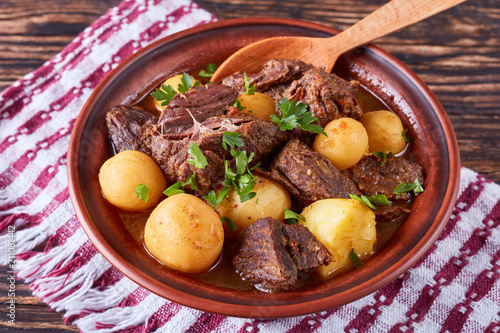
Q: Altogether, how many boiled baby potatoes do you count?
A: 8